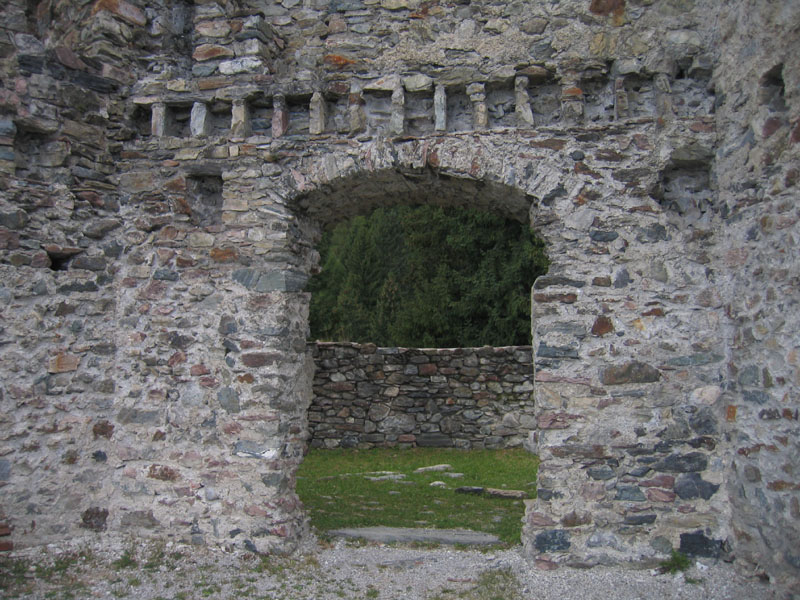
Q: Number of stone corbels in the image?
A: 13